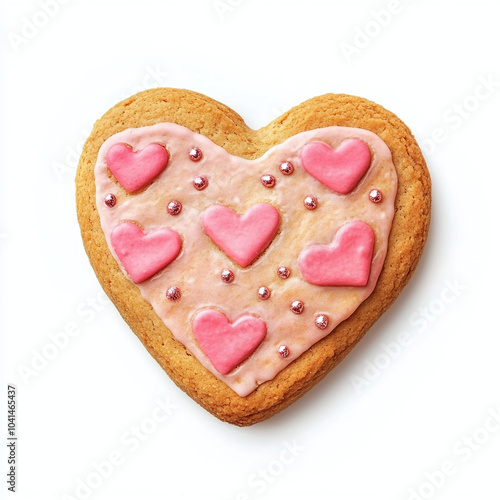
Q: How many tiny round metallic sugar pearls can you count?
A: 15